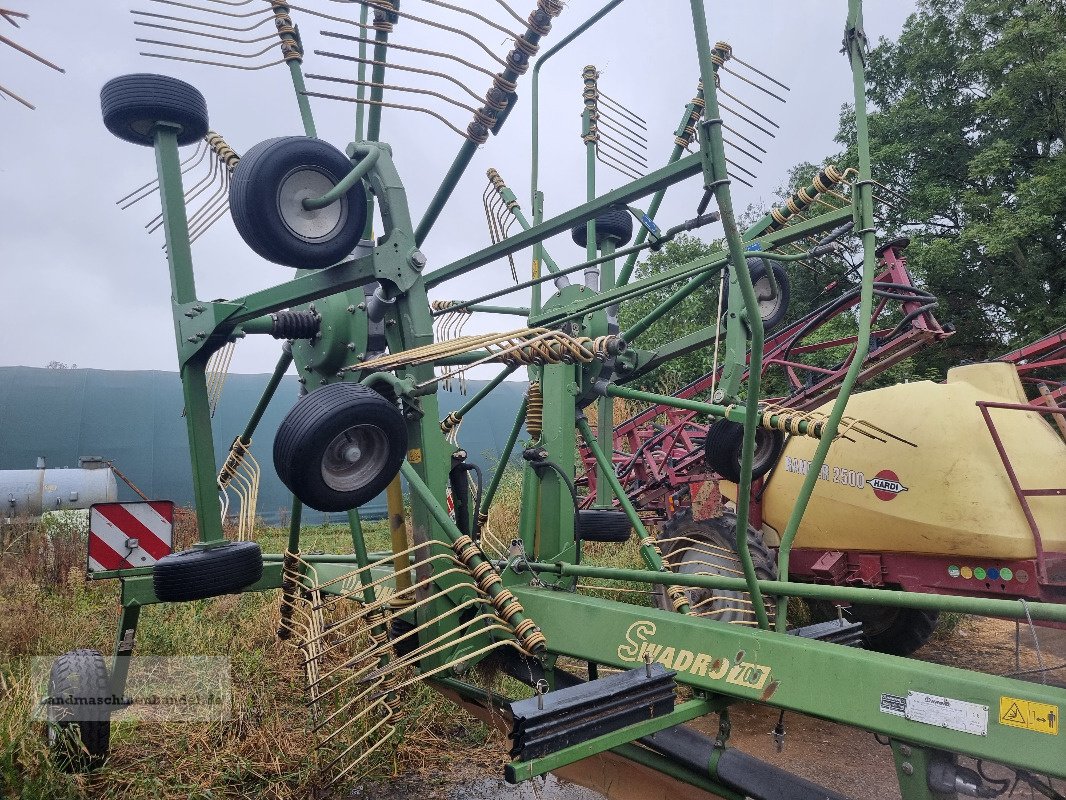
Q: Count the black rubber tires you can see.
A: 11